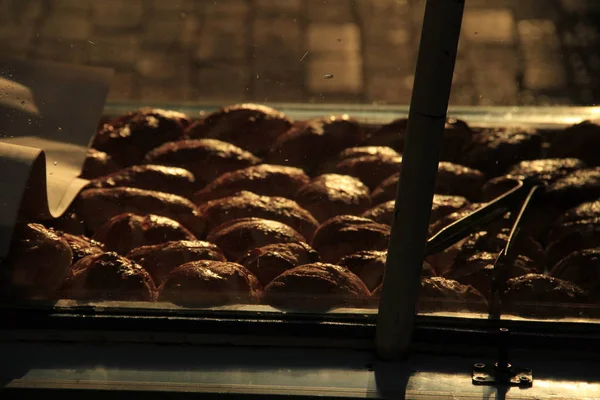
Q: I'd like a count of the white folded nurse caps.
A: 0